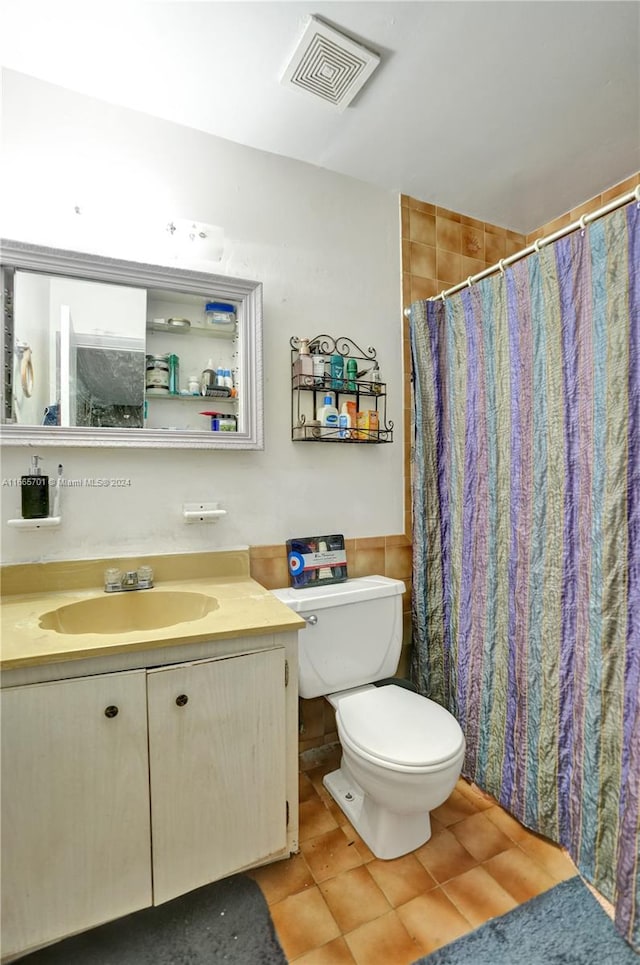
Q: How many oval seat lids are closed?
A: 1